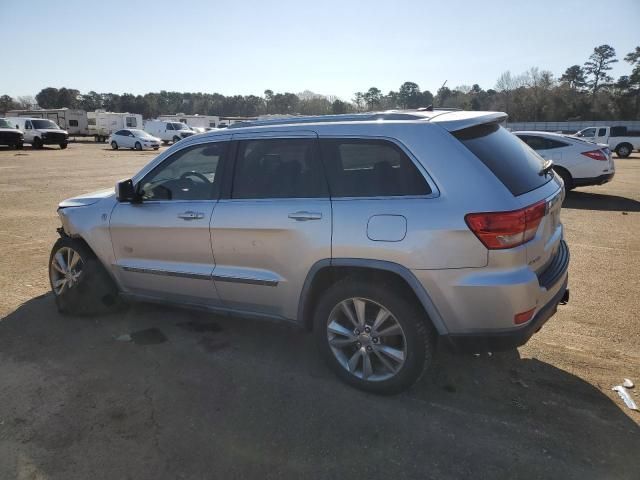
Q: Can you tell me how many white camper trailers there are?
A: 3